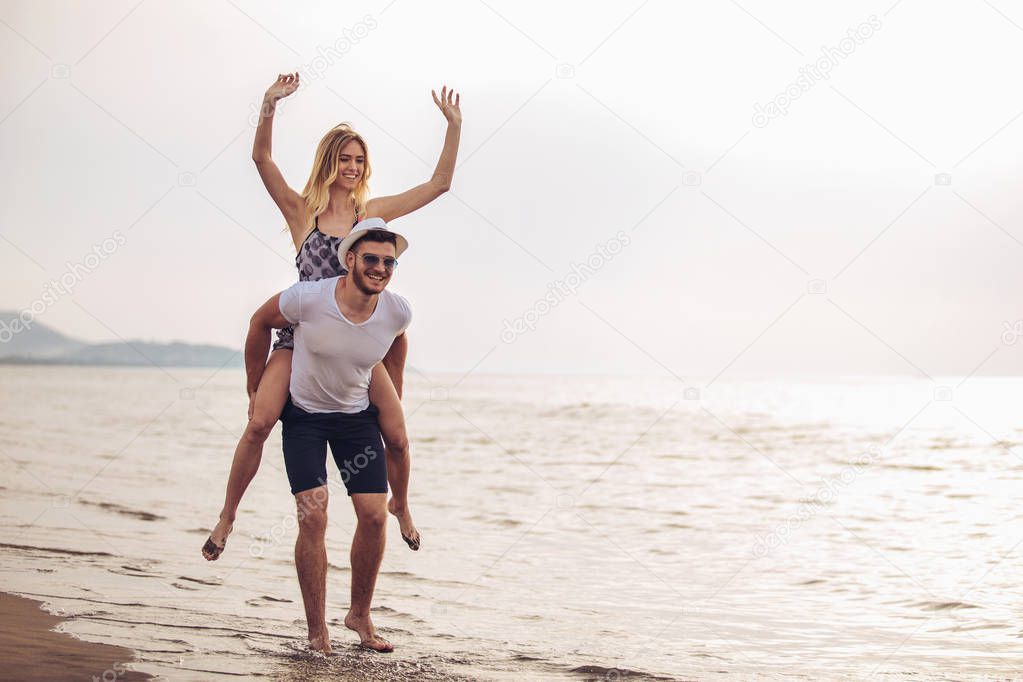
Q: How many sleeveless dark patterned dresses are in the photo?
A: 1